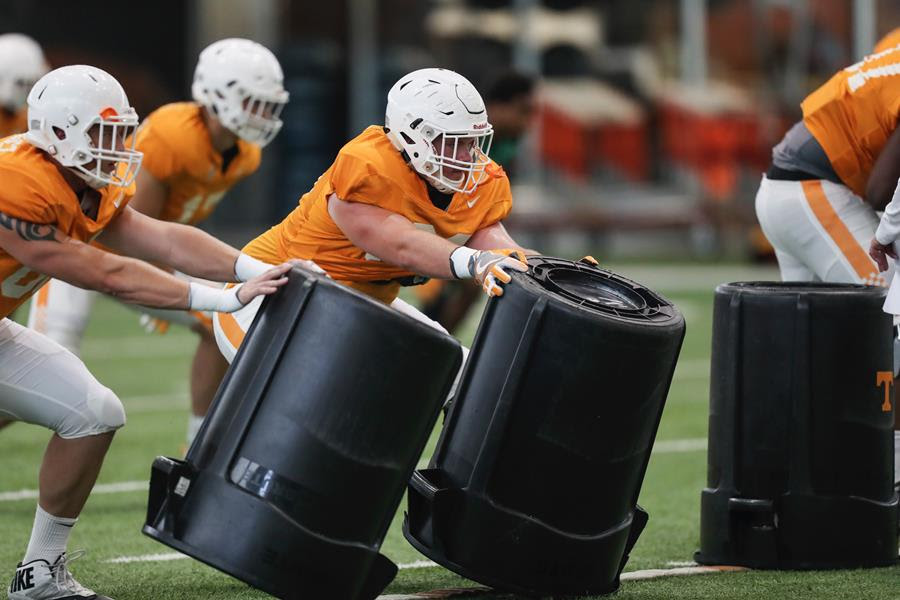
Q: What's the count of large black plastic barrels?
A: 3